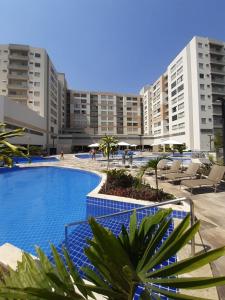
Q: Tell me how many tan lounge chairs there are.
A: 4